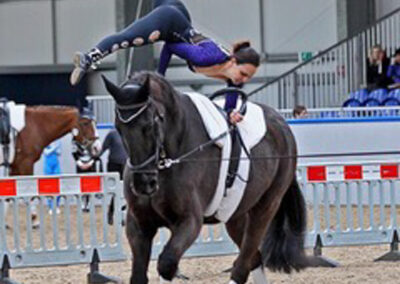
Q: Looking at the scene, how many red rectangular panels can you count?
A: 6